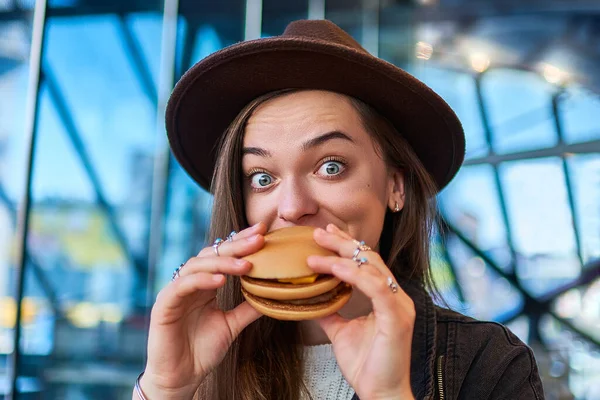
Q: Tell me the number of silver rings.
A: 6